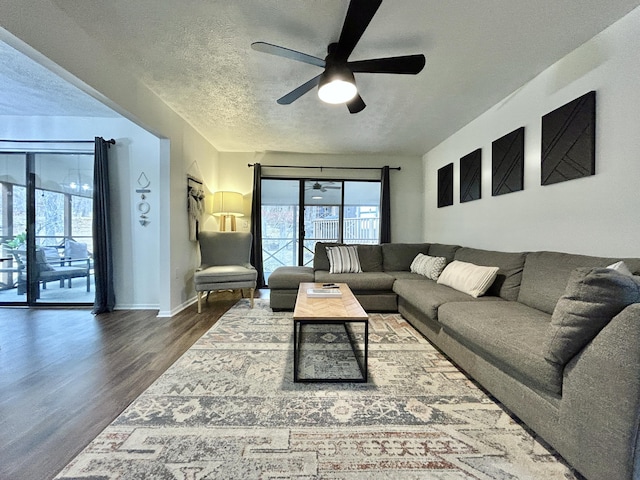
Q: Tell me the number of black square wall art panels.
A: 4